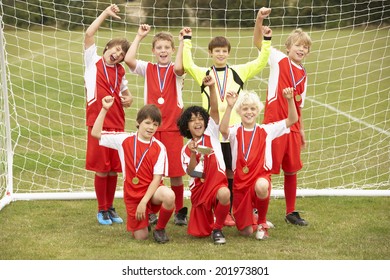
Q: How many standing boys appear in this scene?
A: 4